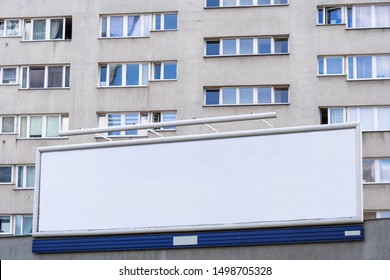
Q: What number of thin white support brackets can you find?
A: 4